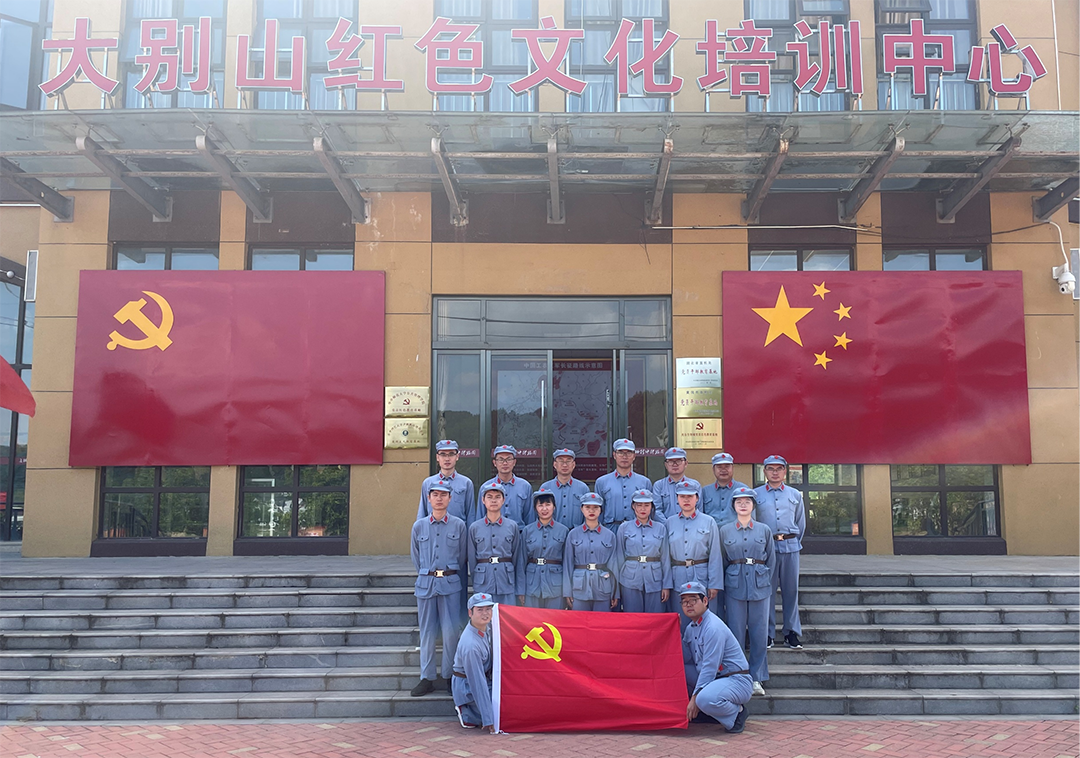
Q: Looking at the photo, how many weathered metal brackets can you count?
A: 11